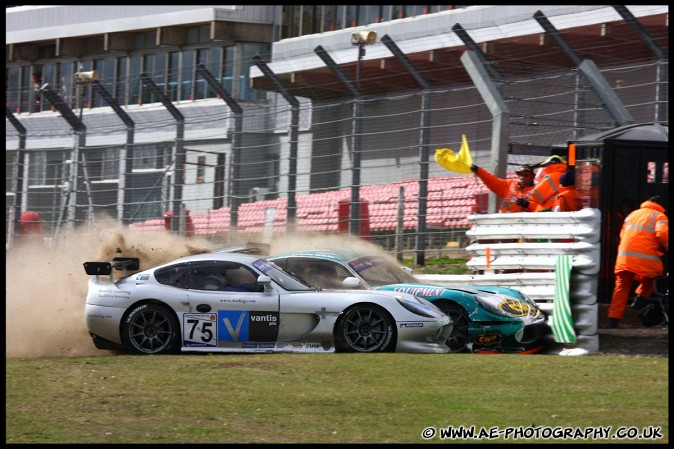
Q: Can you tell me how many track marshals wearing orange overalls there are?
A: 4